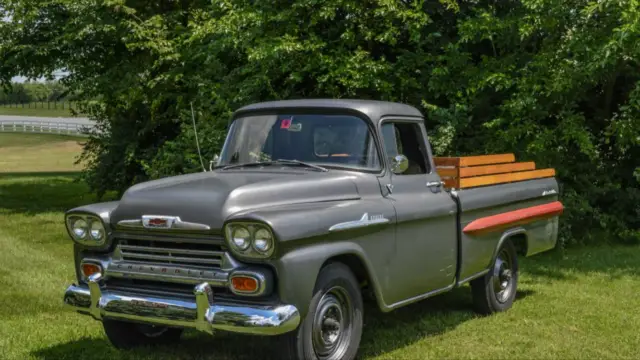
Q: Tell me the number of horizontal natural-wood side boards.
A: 3